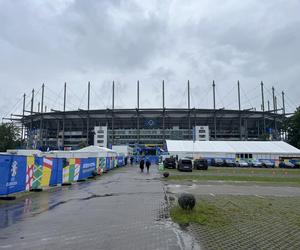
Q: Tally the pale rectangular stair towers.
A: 2